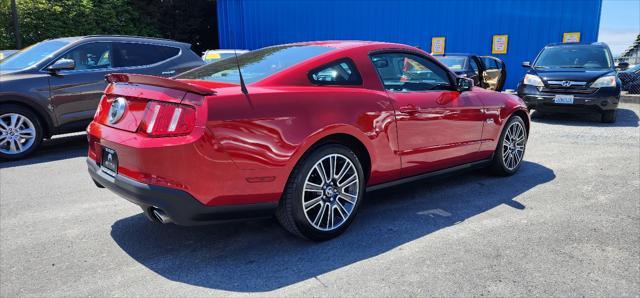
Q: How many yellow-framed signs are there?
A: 3